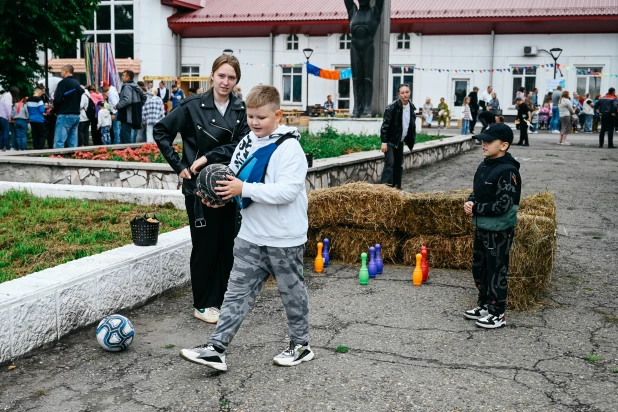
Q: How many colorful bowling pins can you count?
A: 8